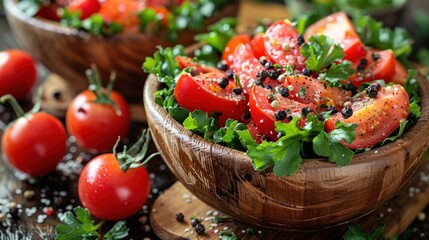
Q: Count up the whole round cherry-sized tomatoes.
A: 4